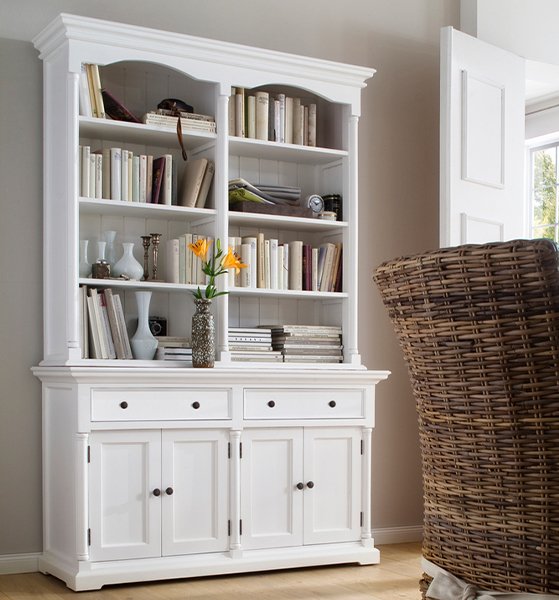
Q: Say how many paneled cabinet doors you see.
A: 4